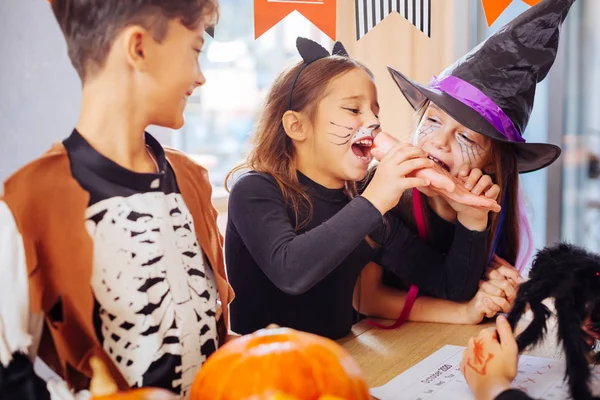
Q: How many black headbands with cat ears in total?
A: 1